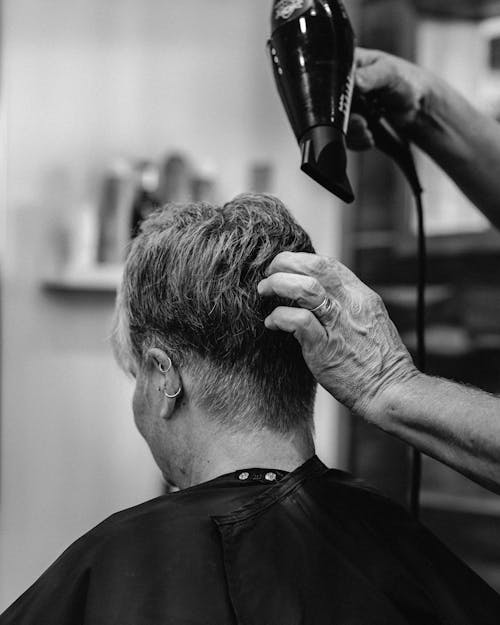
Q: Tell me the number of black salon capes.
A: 1